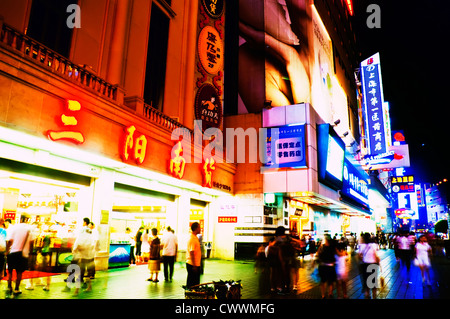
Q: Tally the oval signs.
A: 3